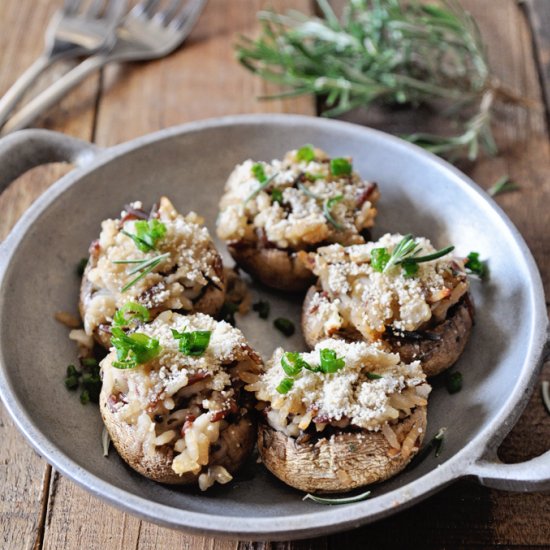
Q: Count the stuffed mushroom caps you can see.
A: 5